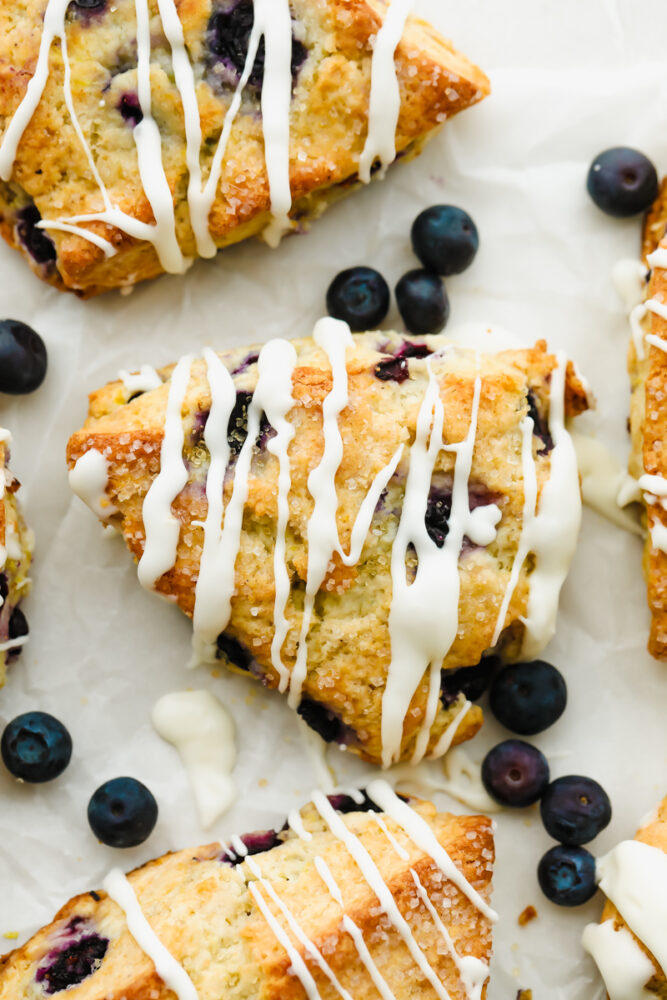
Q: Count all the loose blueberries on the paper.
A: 11